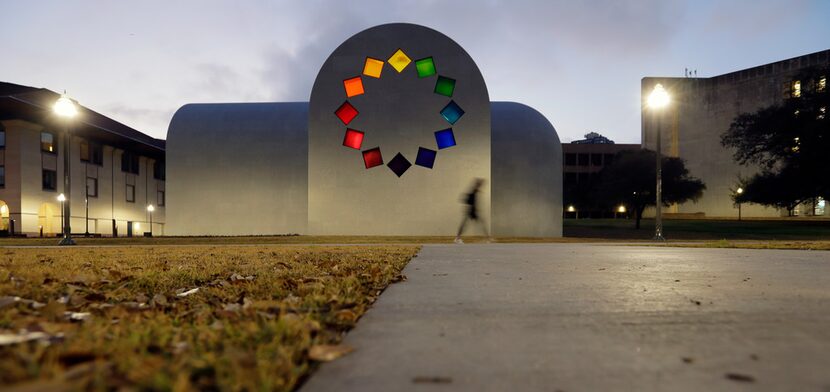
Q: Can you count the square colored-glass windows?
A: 12